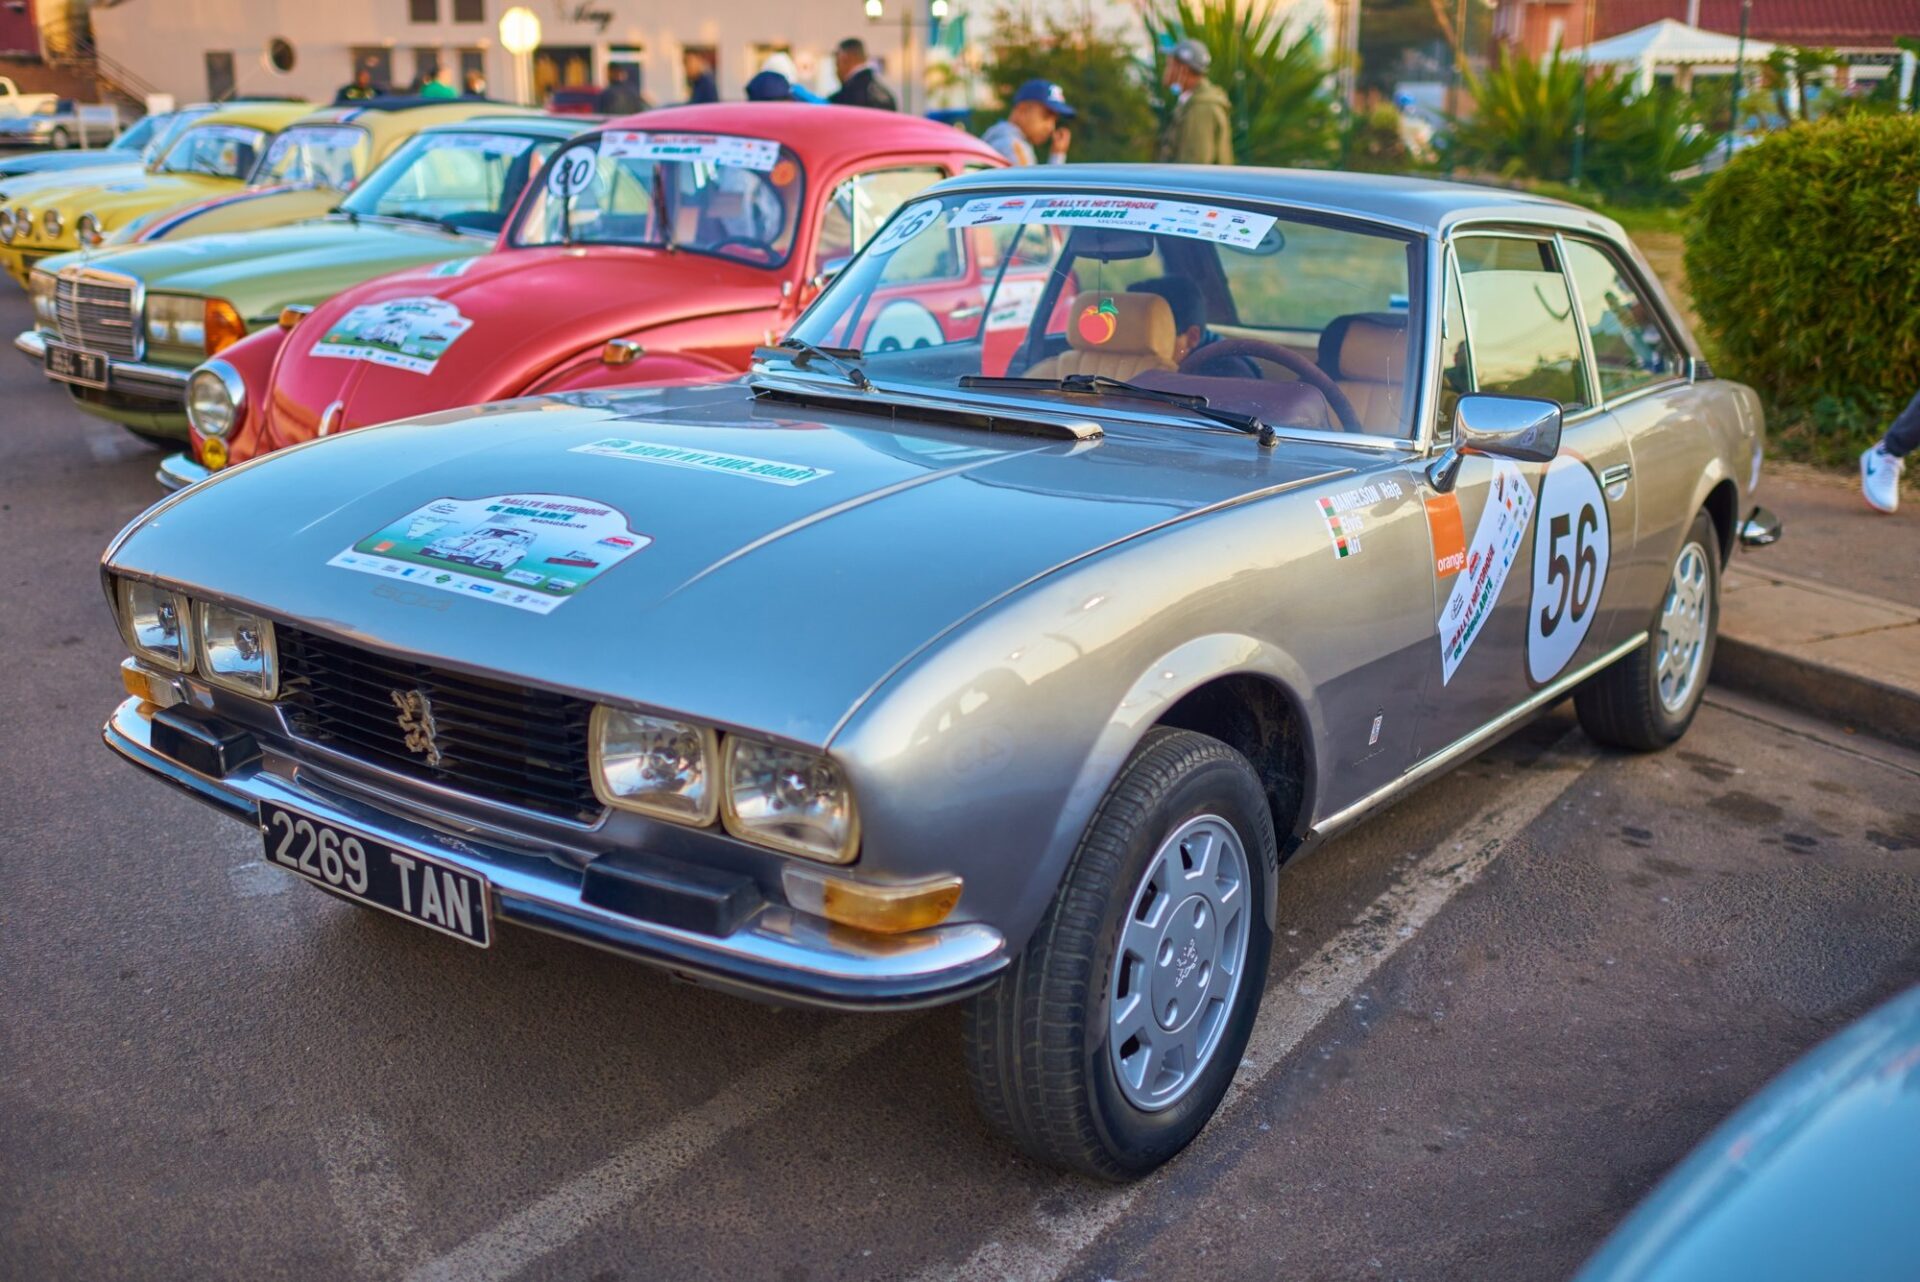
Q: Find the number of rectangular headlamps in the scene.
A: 6